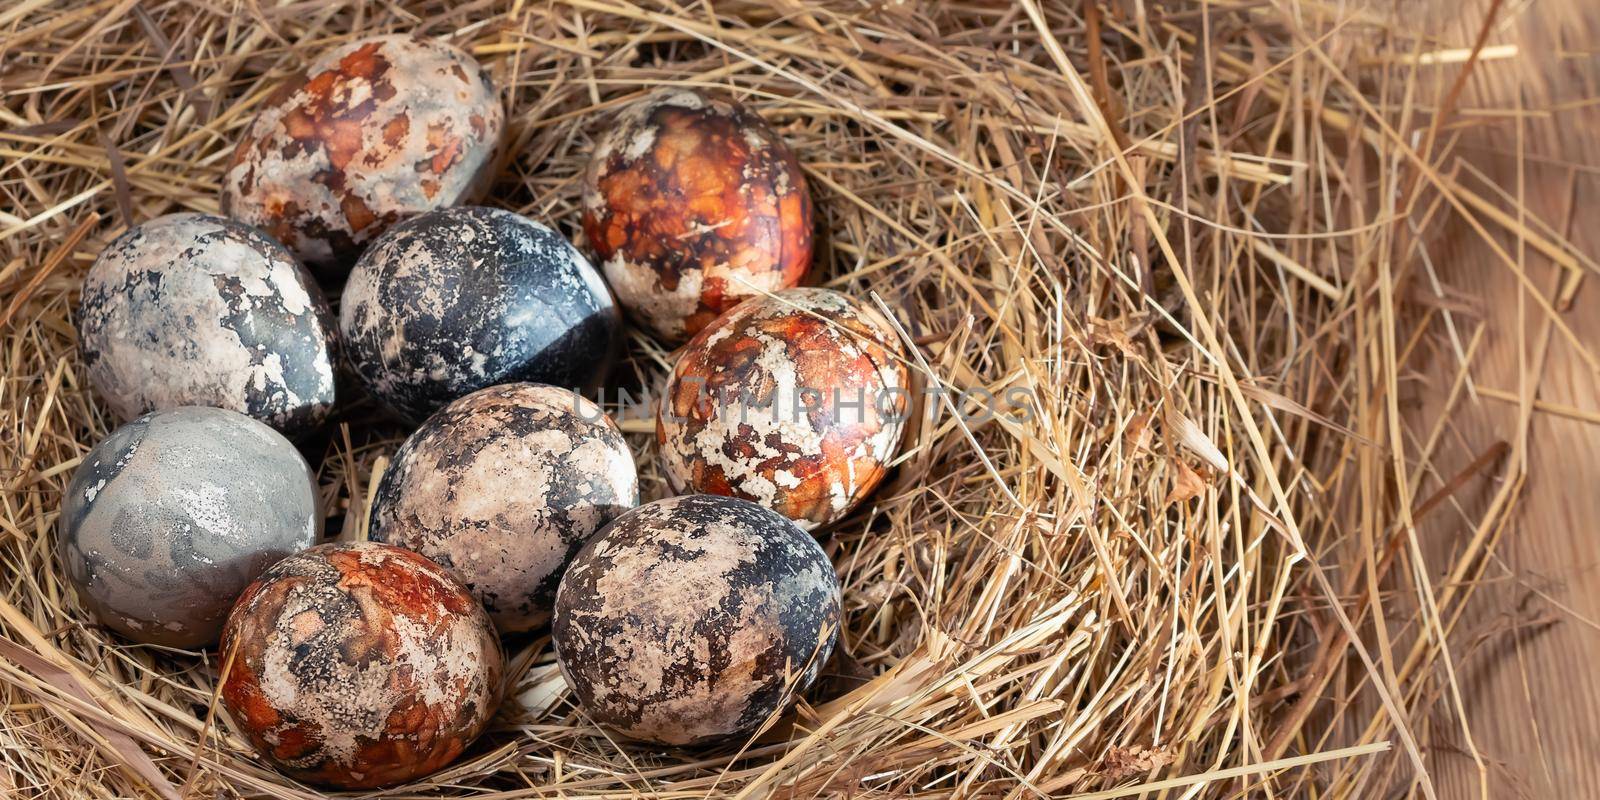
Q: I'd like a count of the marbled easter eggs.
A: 9